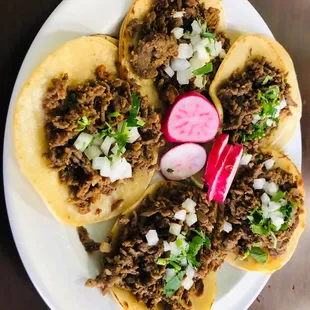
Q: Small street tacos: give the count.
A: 5